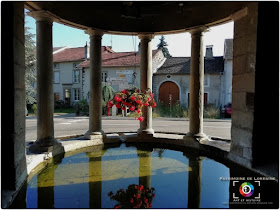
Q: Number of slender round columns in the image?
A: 4